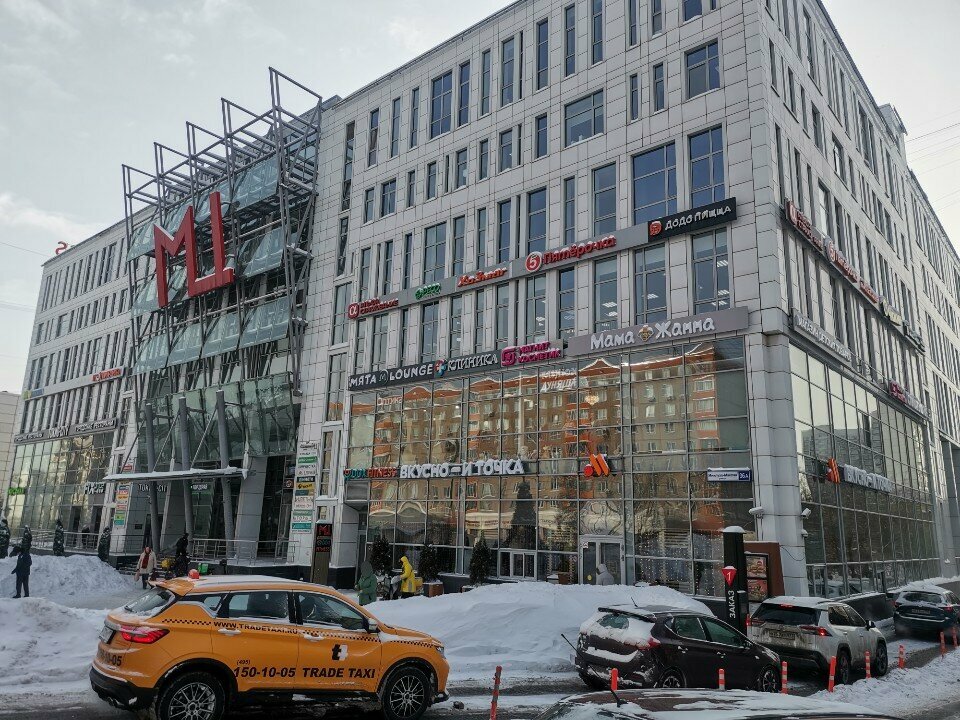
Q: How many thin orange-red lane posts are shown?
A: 9